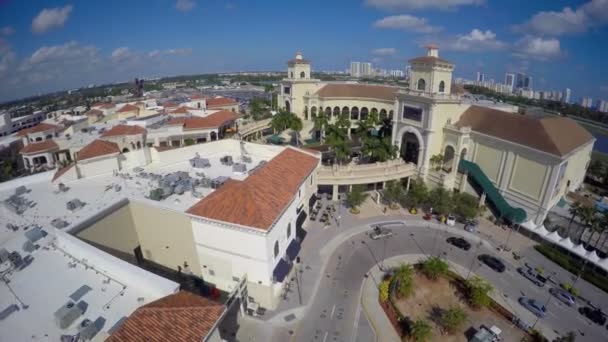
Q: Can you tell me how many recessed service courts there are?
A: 1